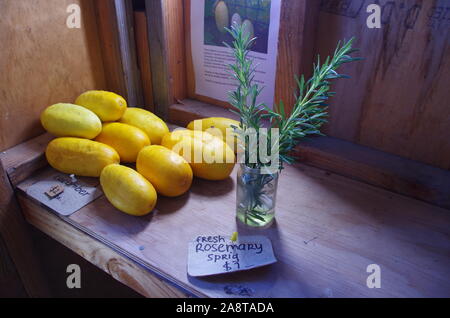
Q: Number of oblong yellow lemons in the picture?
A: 9